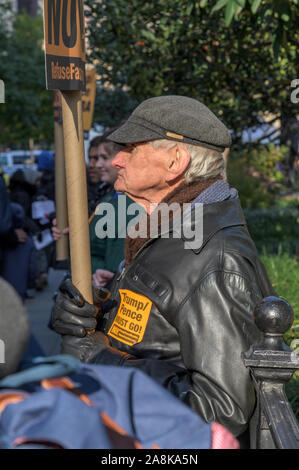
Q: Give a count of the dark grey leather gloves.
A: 2